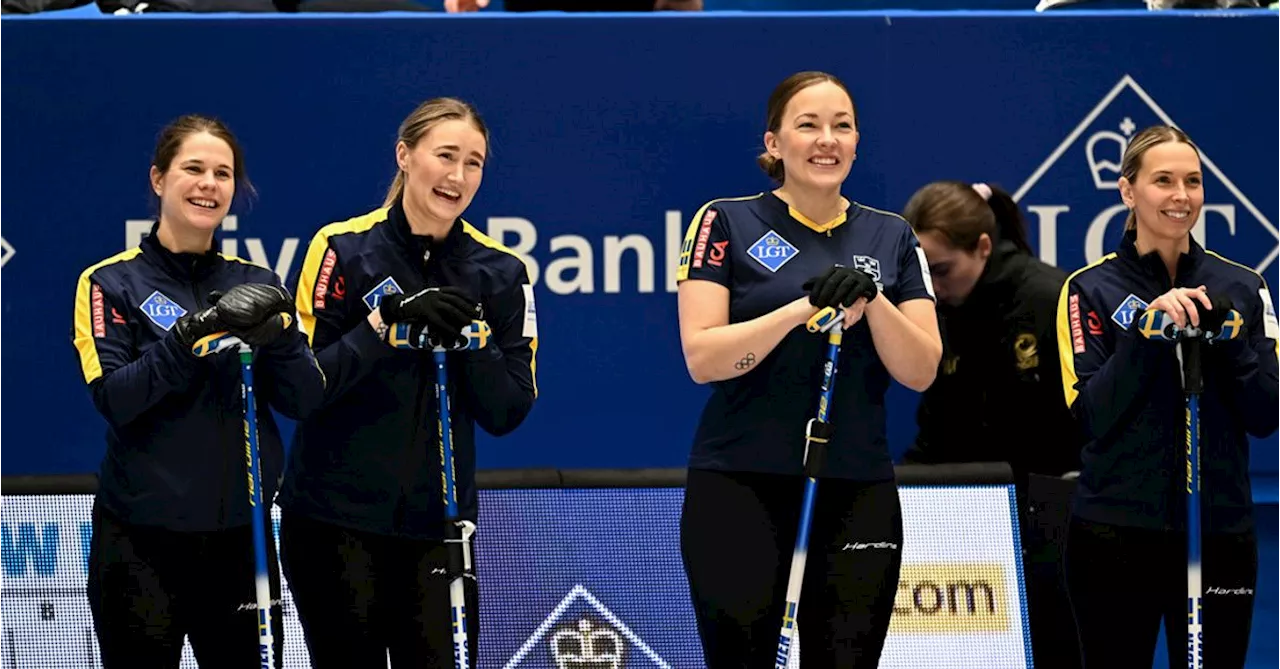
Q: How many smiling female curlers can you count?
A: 4